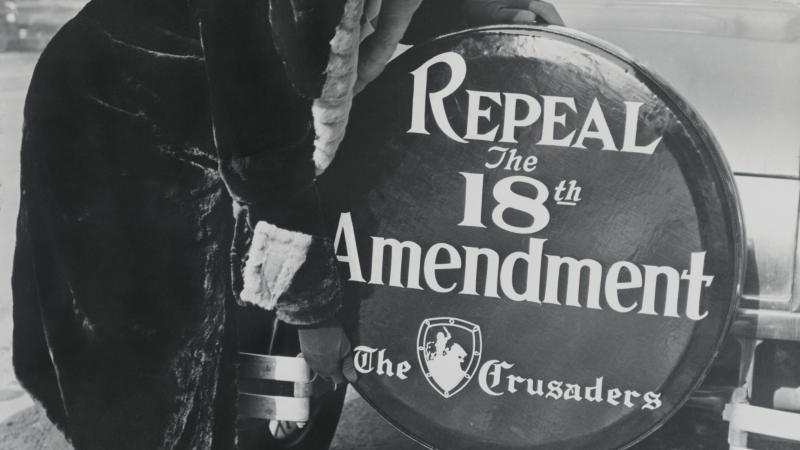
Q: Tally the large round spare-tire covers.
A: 1